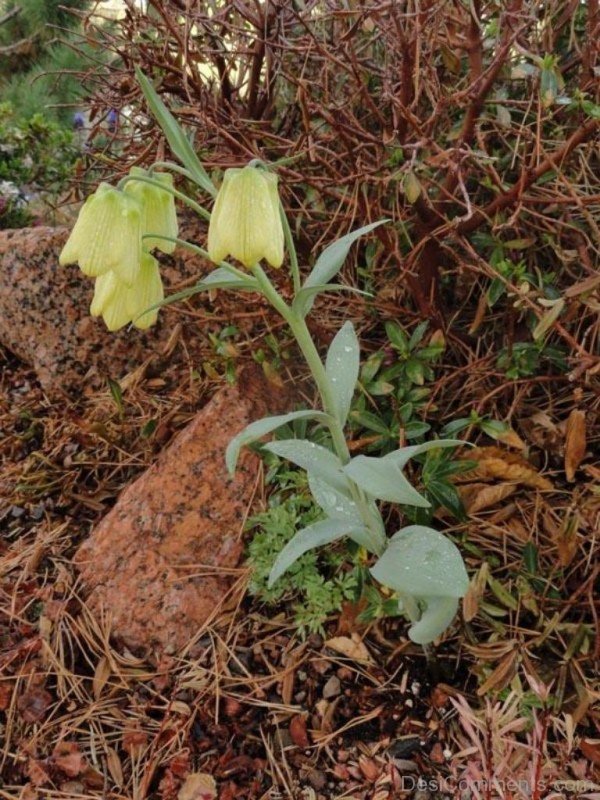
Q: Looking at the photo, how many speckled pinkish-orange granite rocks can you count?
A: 2